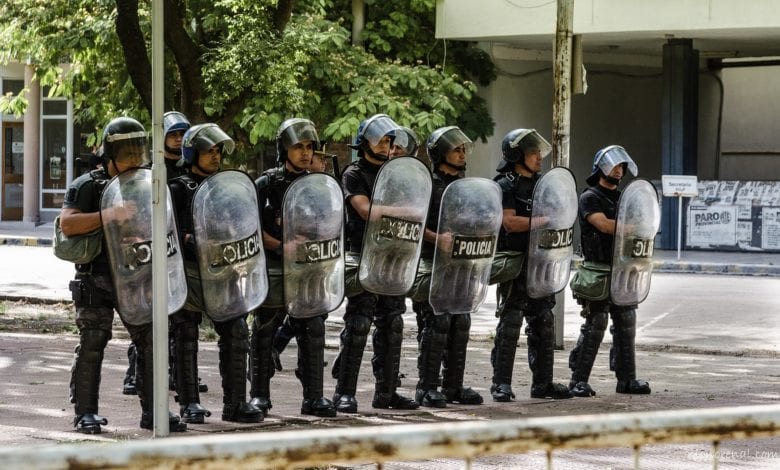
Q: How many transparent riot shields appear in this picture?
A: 7